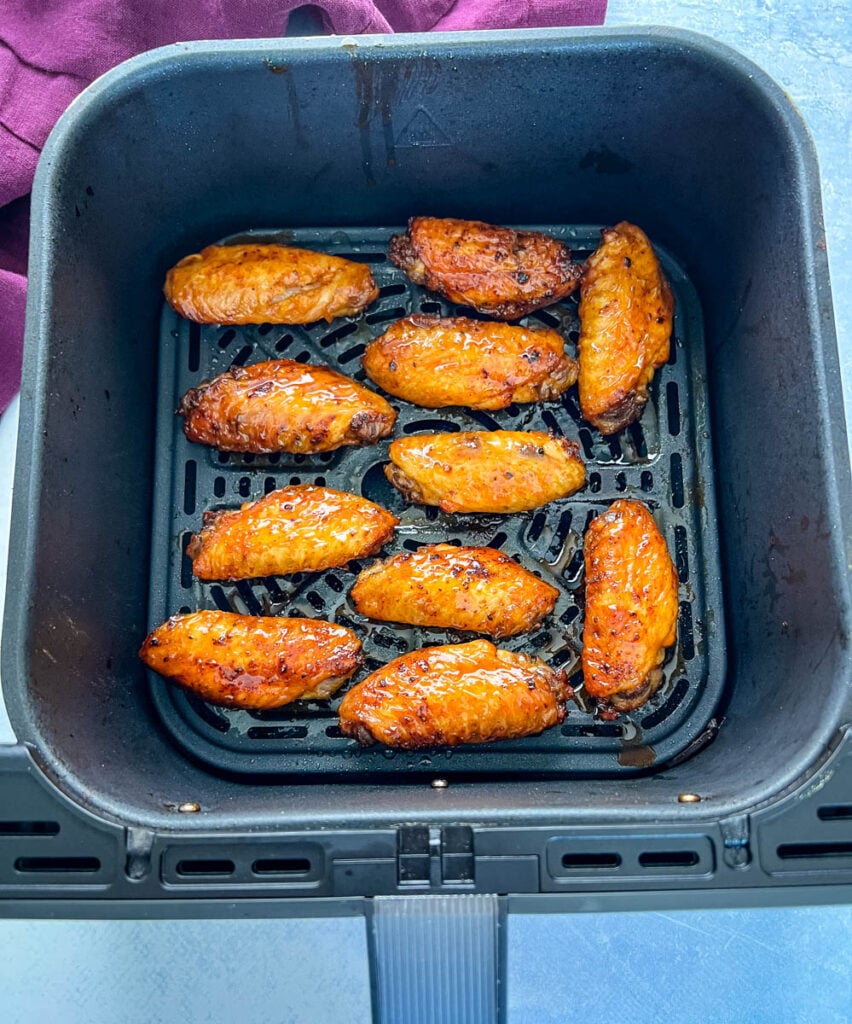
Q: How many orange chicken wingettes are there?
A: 11